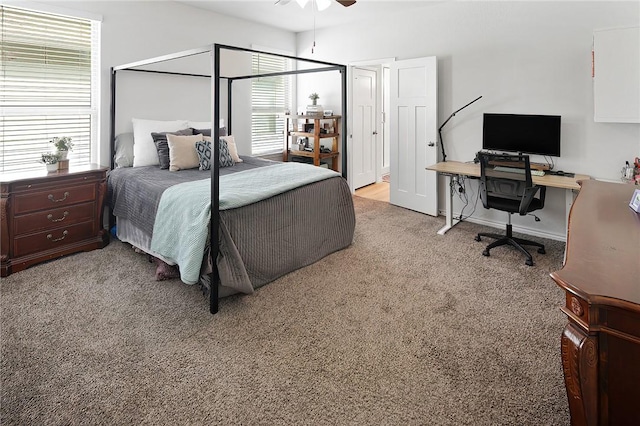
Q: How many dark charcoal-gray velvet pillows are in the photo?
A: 2